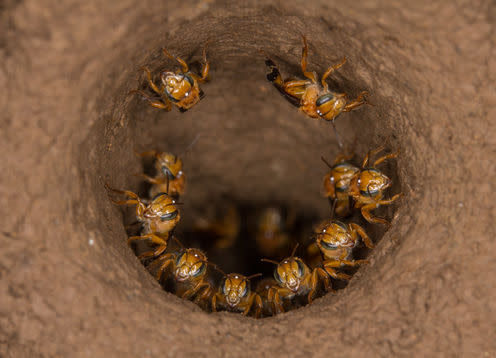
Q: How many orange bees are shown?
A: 10